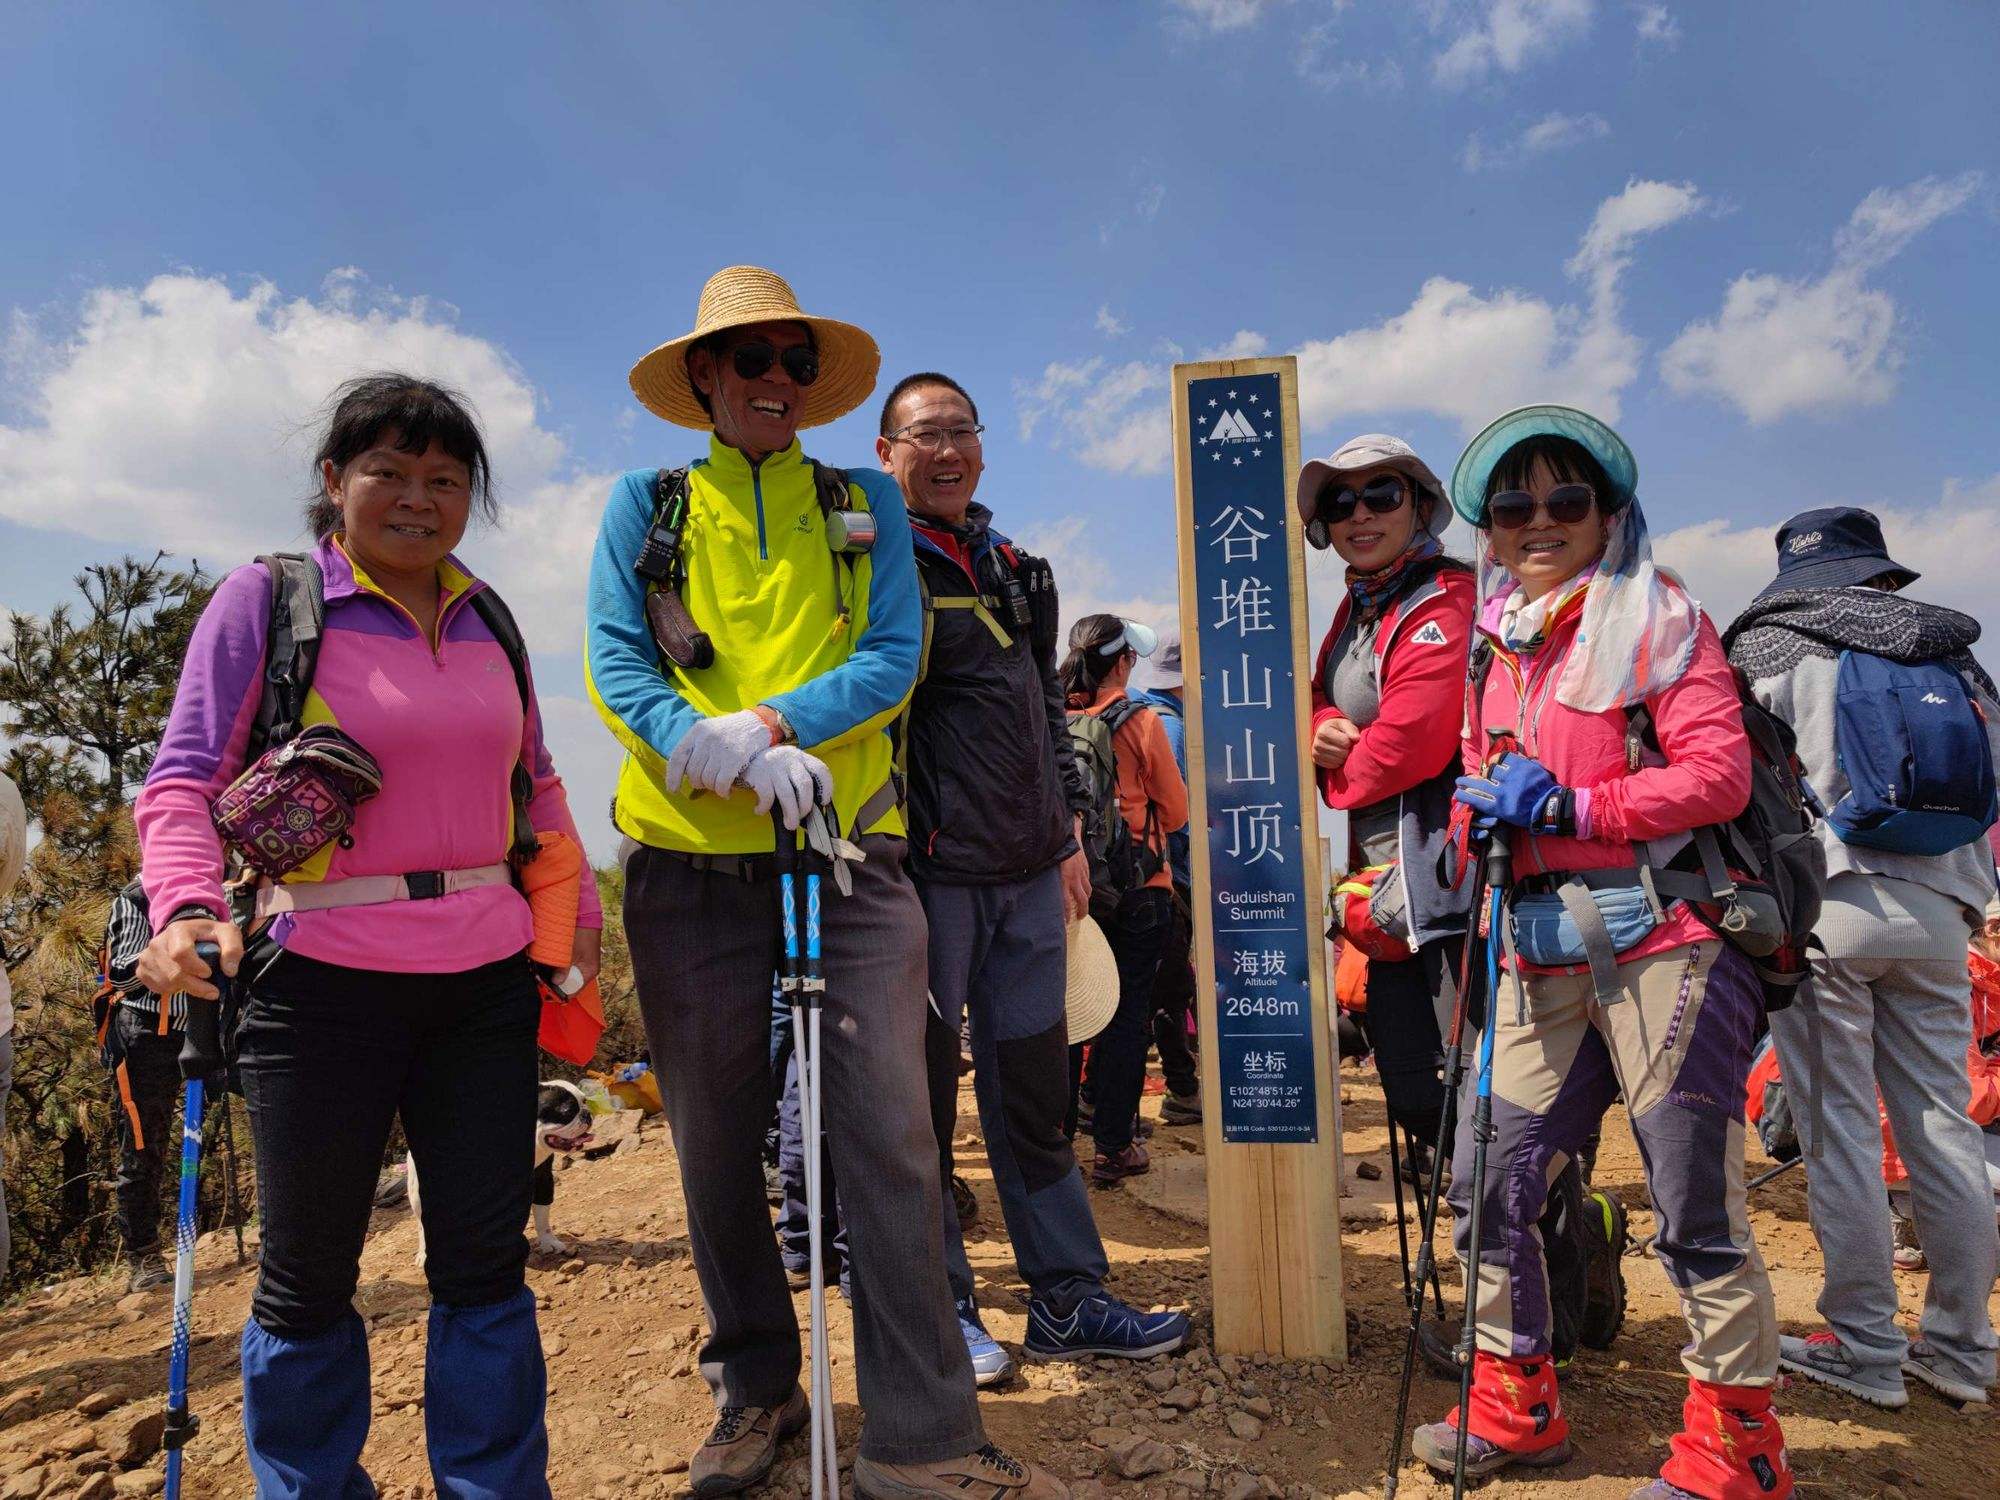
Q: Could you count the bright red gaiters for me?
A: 2